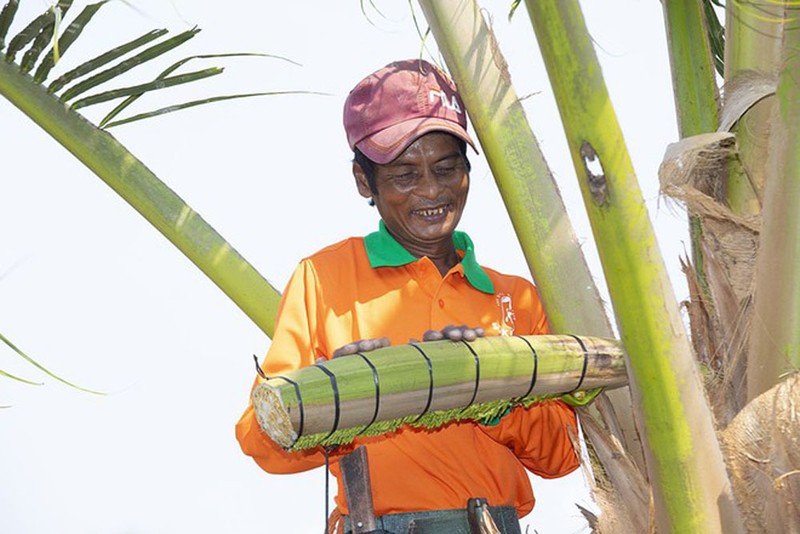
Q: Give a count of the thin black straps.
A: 7